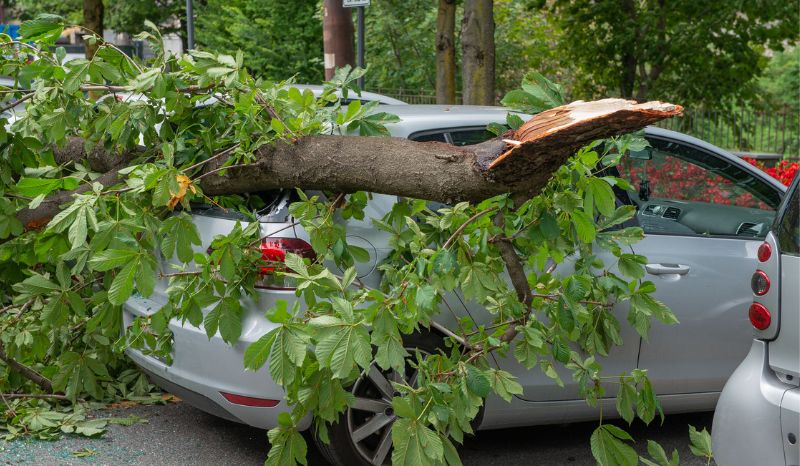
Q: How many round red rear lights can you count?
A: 3